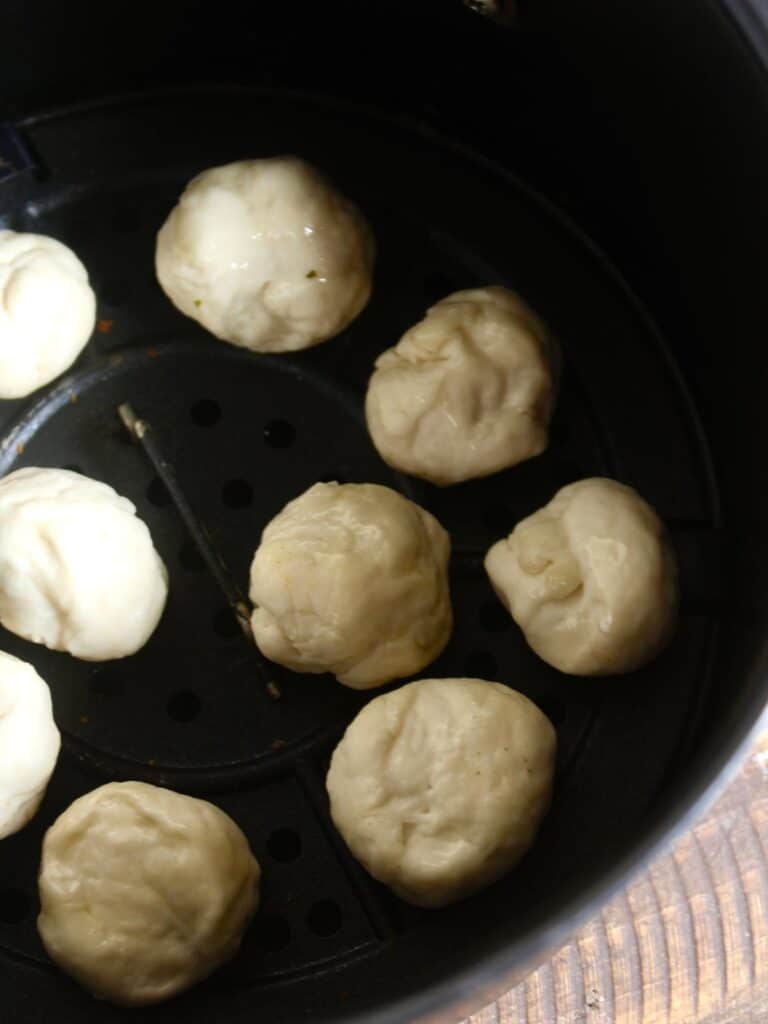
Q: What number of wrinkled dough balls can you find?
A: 9